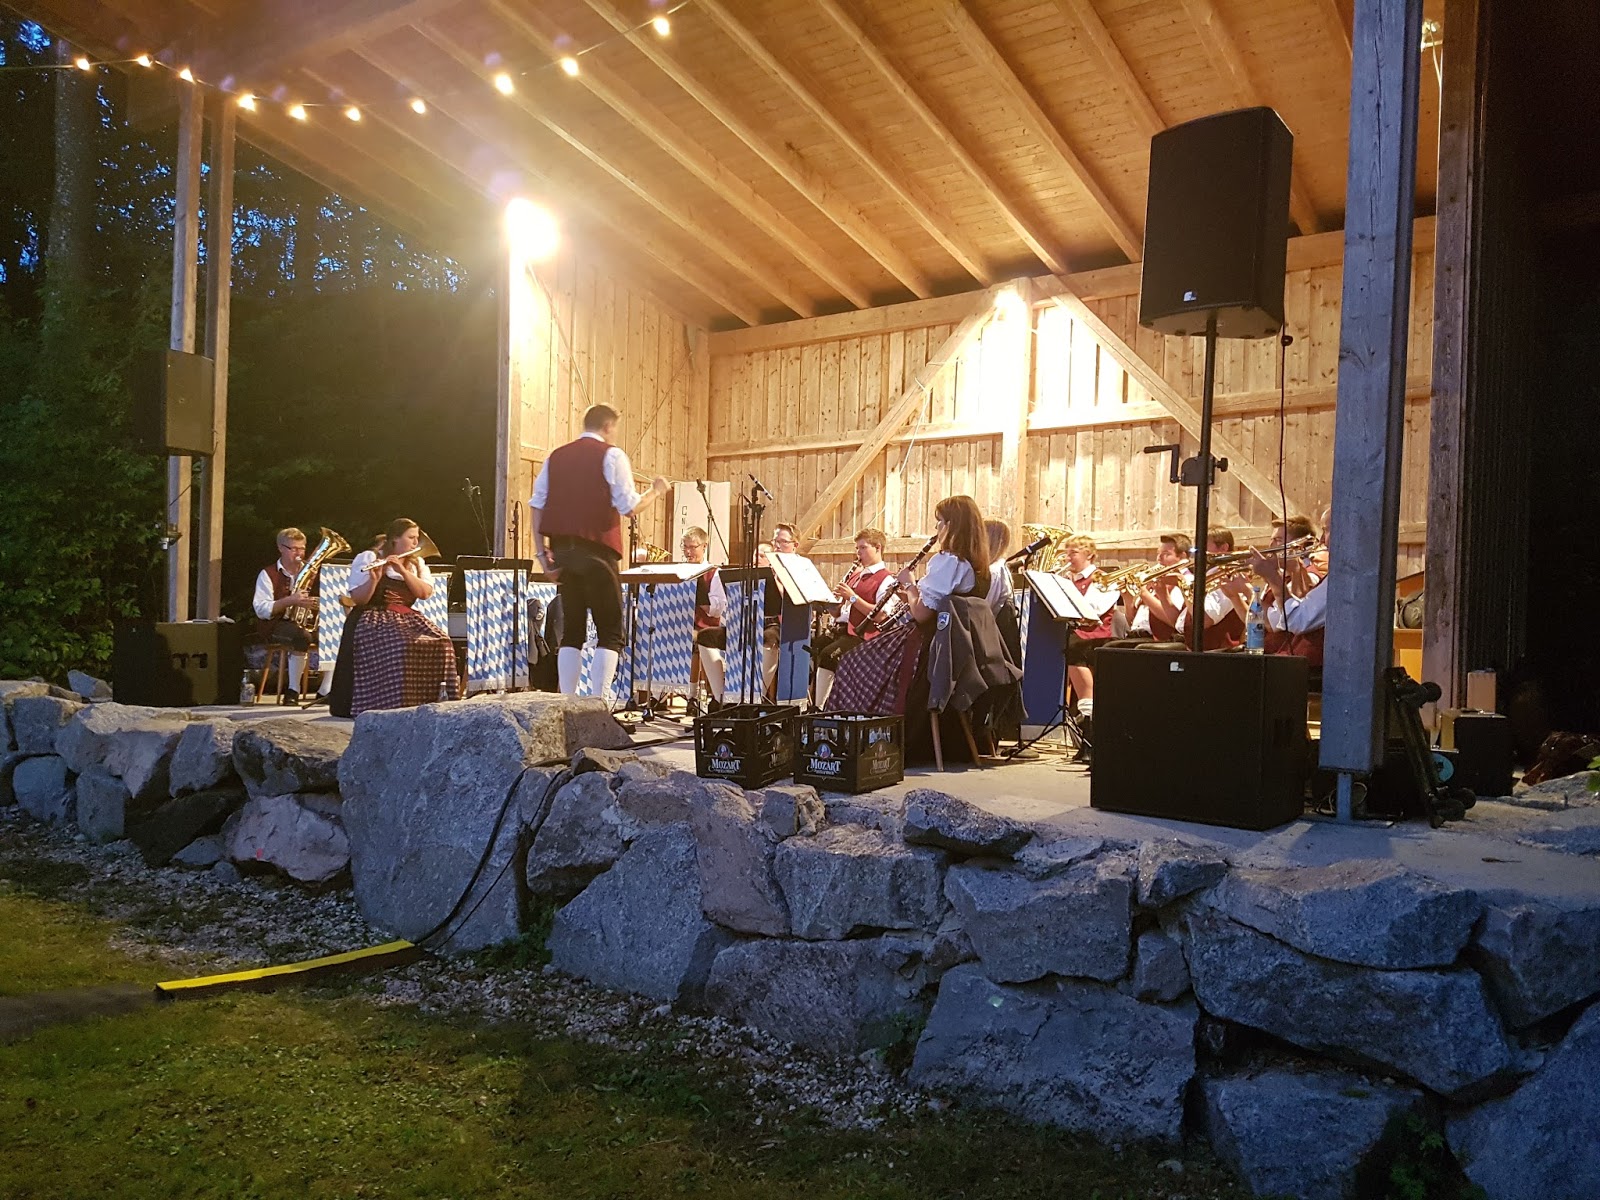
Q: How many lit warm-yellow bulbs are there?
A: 10